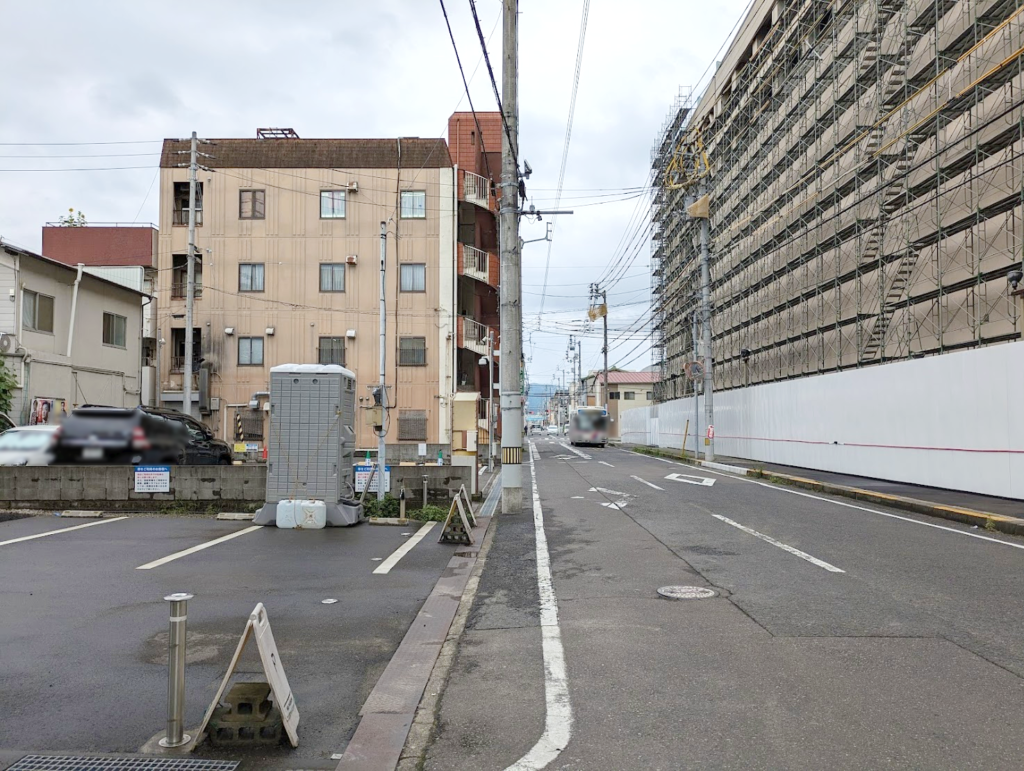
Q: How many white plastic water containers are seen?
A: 2